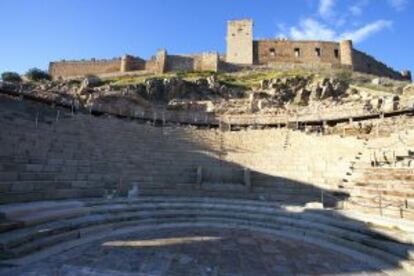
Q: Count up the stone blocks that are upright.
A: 2